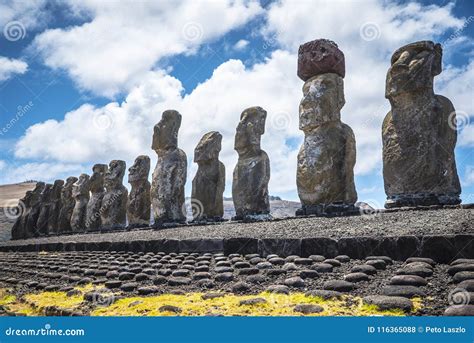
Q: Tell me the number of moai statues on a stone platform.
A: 15